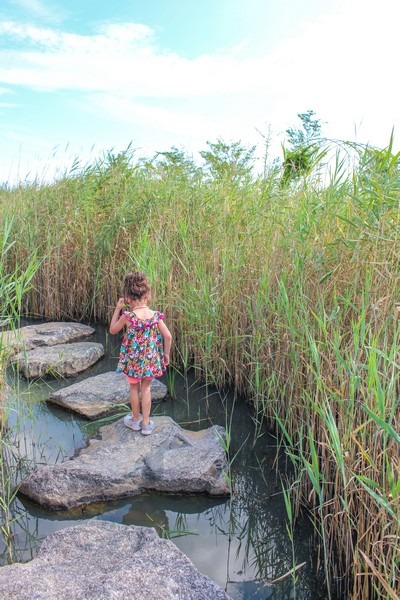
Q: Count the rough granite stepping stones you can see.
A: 5